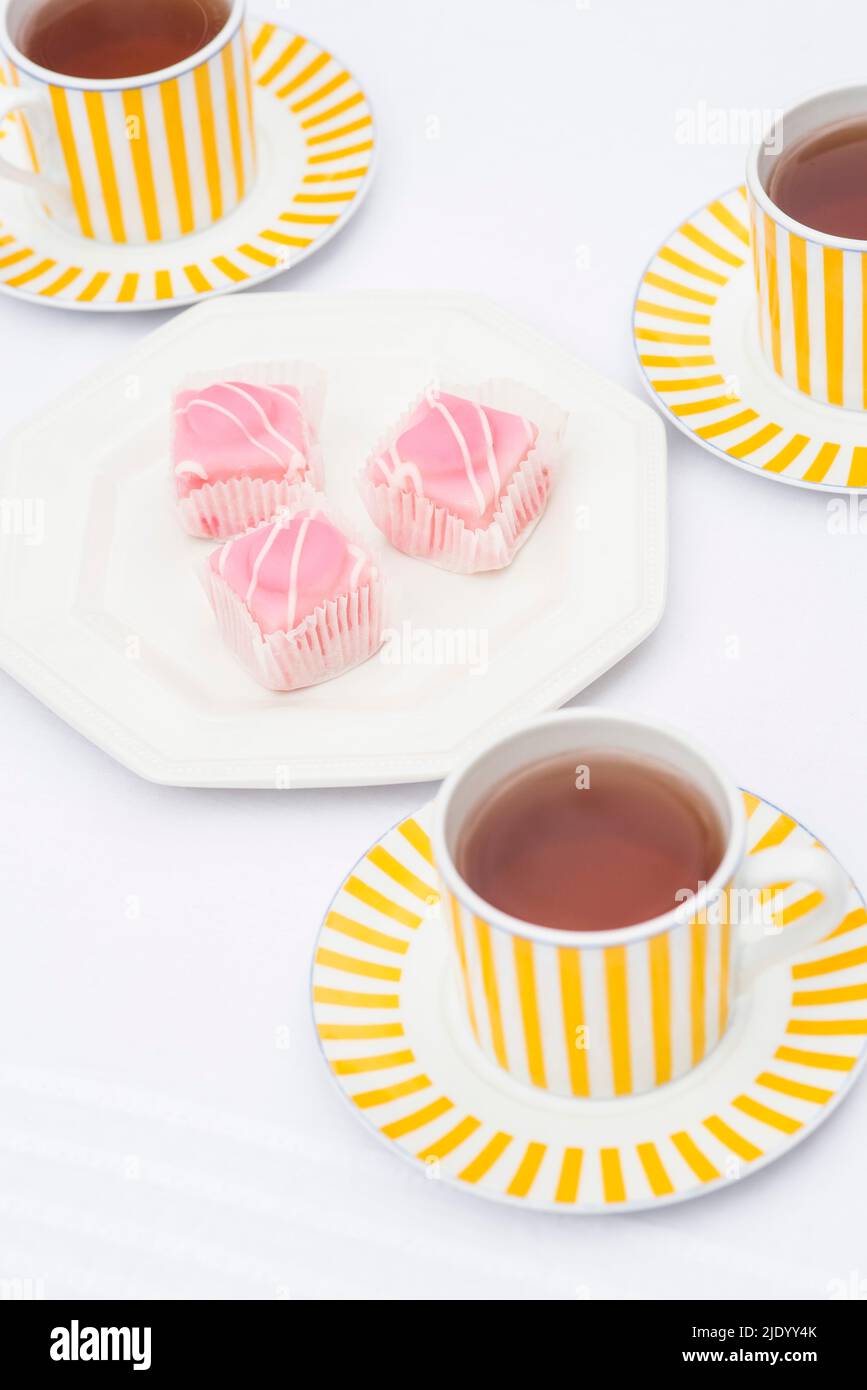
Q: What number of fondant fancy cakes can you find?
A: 3